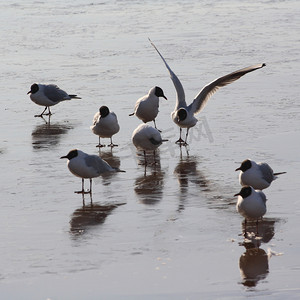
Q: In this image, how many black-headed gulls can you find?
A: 8